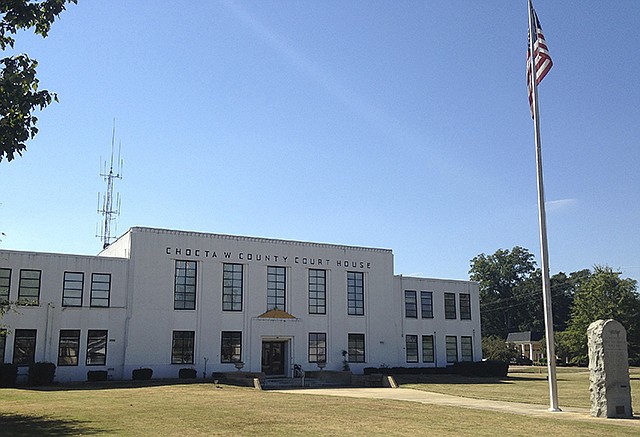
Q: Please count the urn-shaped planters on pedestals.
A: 2